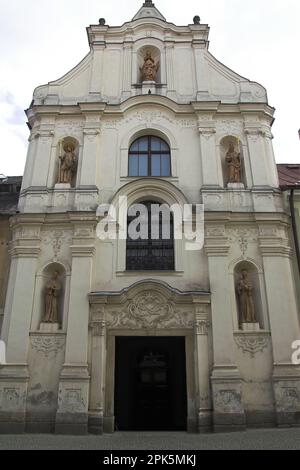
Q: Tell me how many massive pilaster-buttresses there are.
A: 4